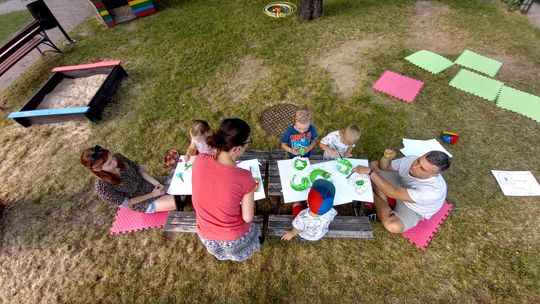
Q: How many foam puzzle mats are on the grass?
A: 7